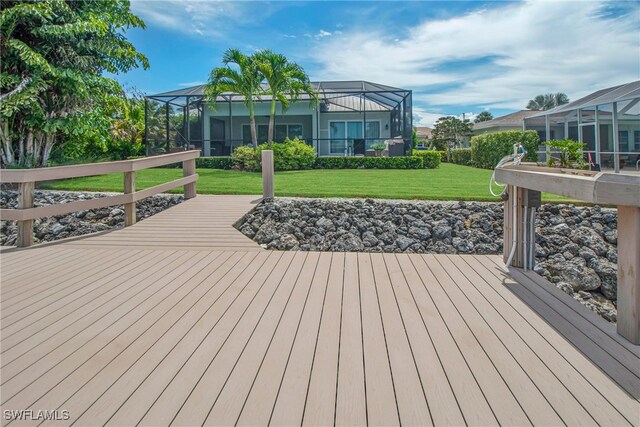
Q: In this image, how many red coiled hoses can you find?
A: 0